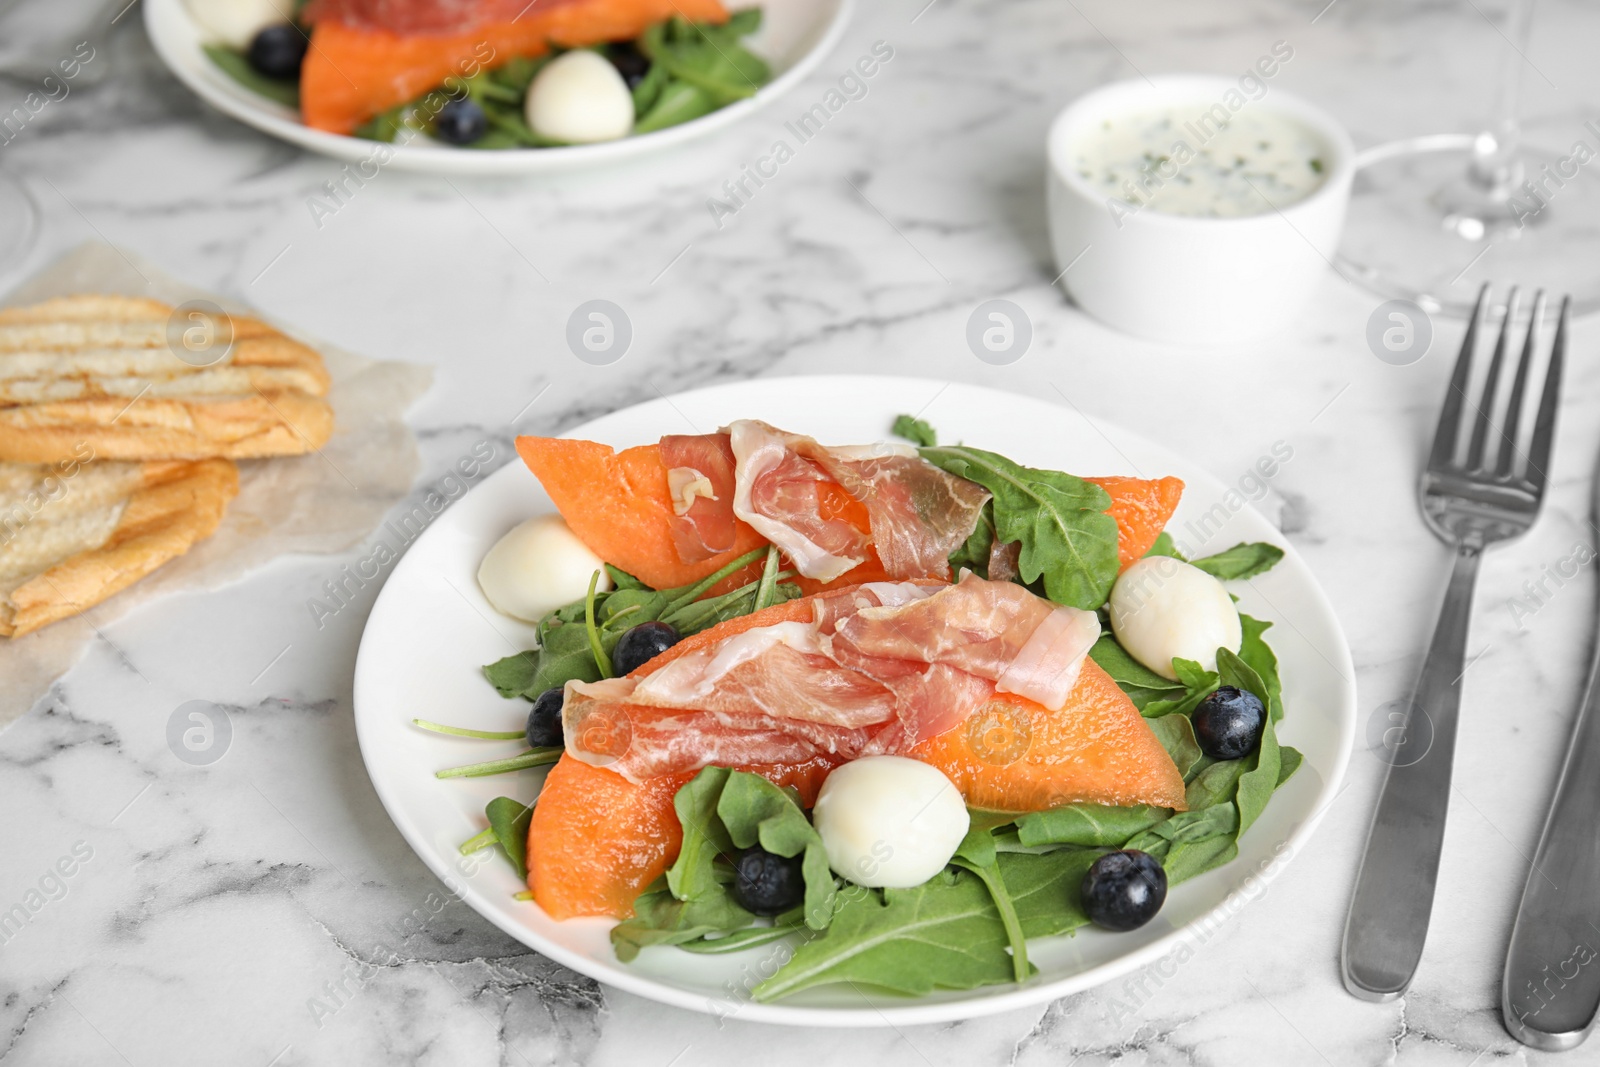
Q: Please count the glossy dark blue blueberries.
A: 8